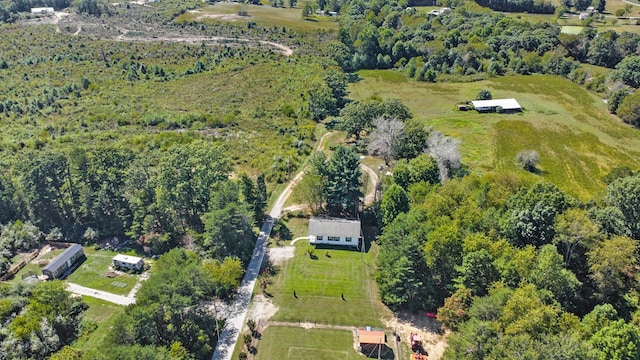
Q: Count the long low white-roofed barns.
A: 1